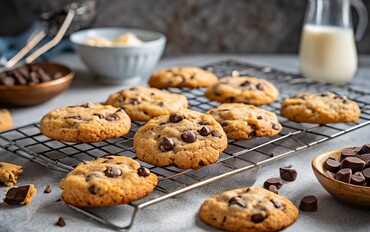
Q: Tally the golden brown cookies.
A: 9